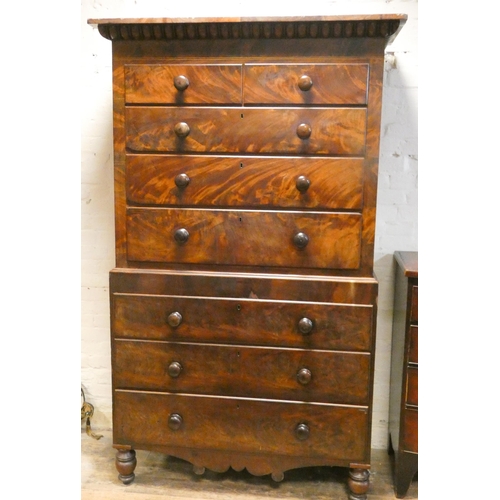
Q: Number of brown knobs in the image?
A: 14